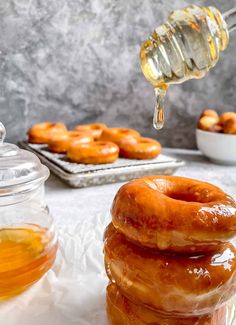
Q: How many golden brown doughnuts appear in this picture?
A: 9